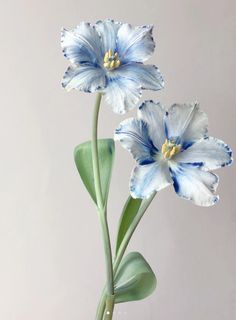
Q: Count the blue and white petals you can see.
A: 12